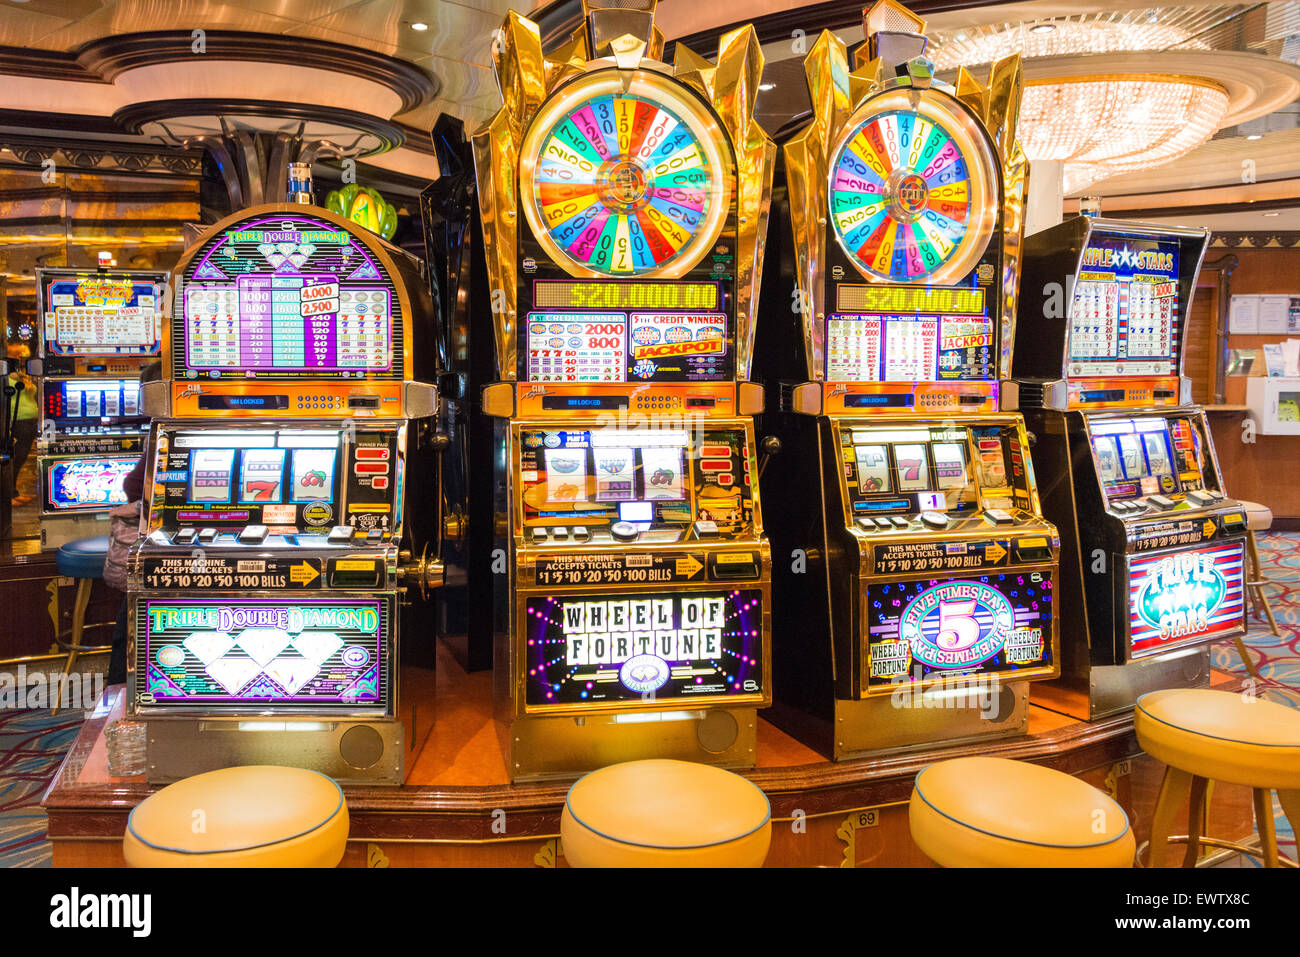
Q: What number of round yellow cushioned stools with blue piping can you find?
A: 4